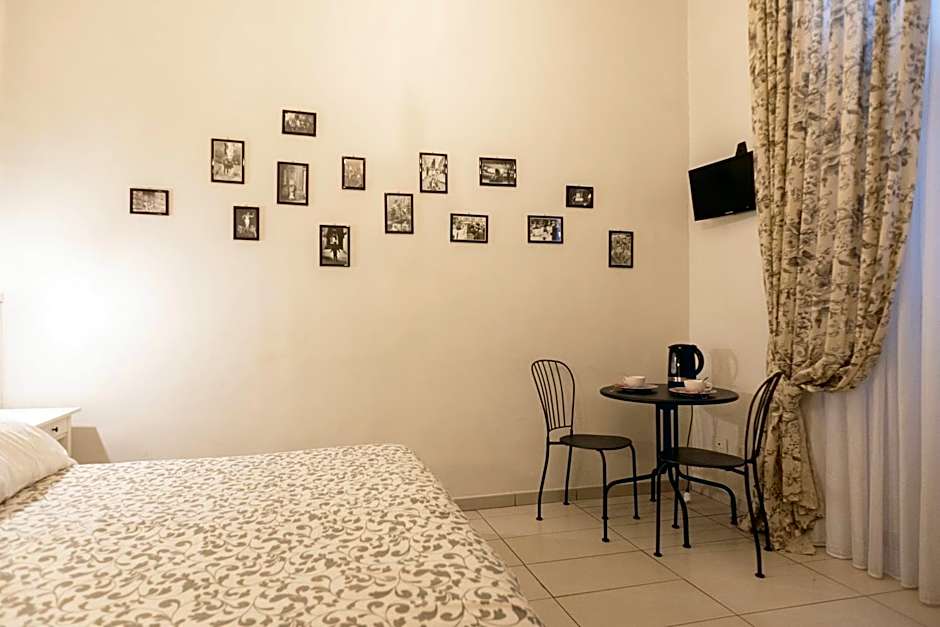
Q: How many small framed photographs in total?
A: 14